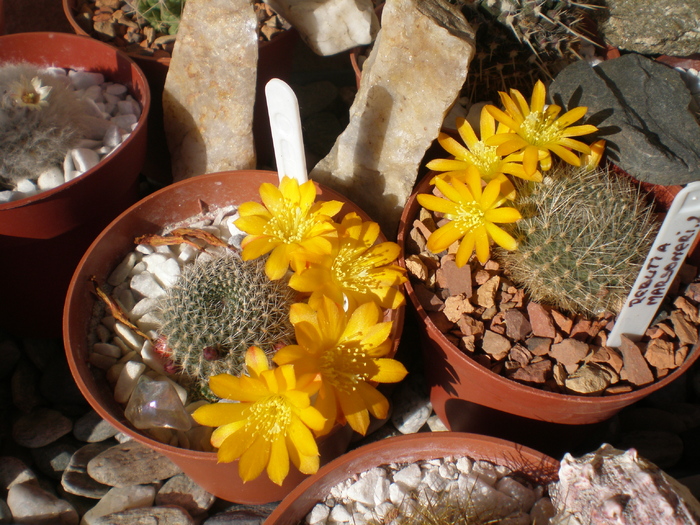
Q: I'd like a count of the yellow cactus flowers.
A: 7